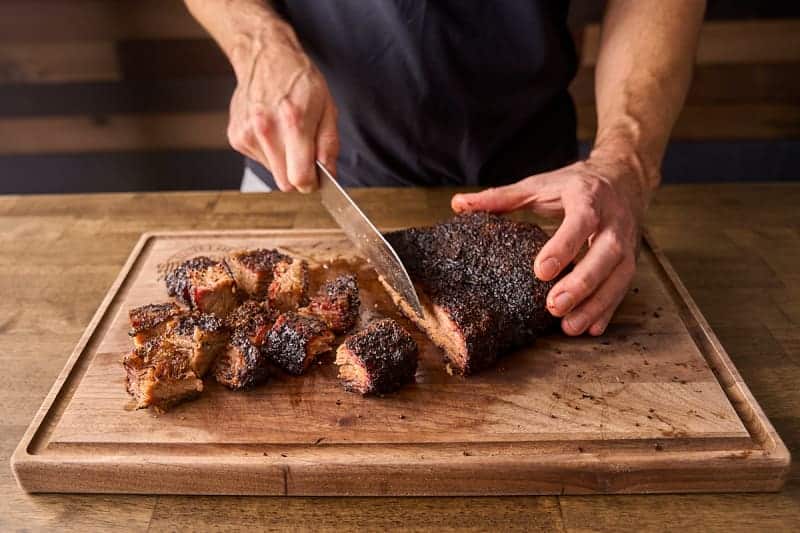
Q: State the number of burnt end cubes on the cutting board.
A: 11